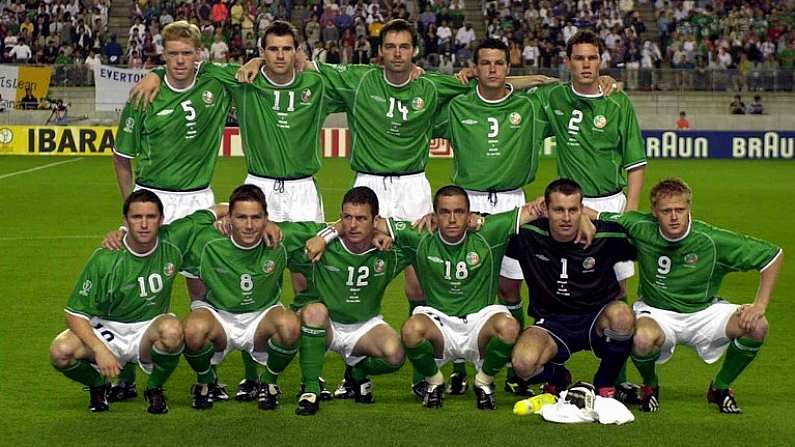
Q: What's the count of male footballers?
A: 11